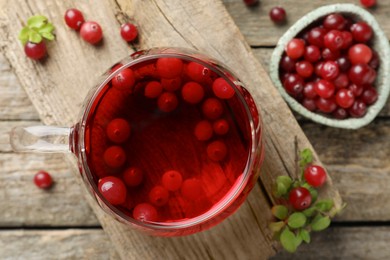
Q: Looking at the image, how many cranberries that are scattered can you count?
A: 10